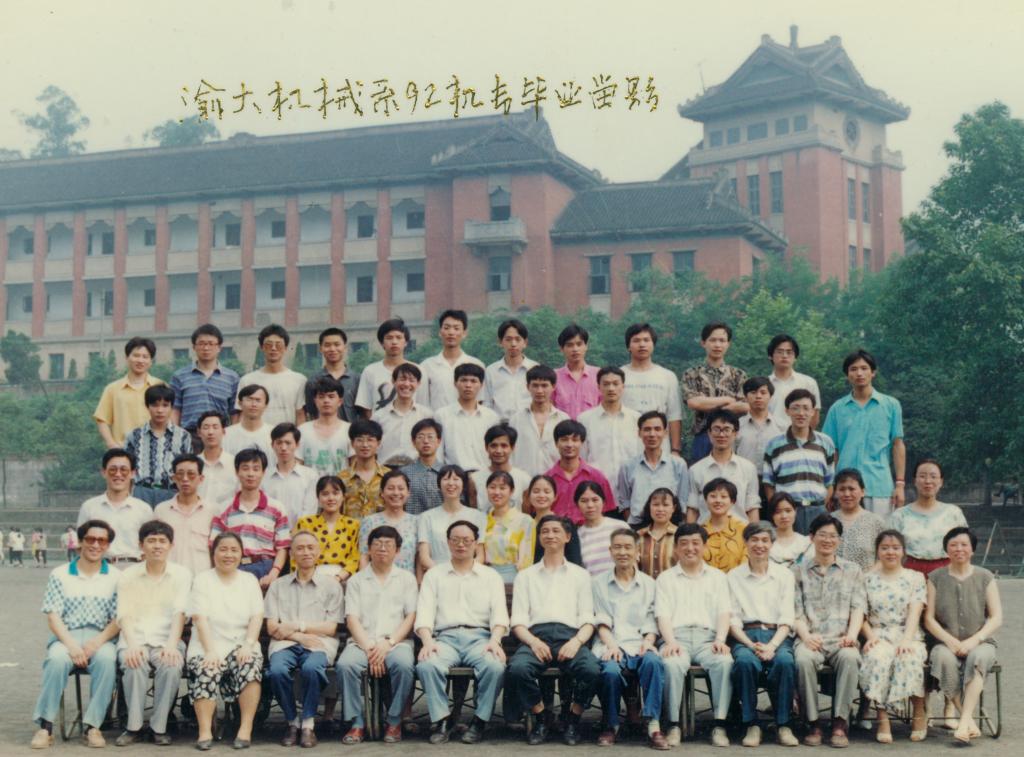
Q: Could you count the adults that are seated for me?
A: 13